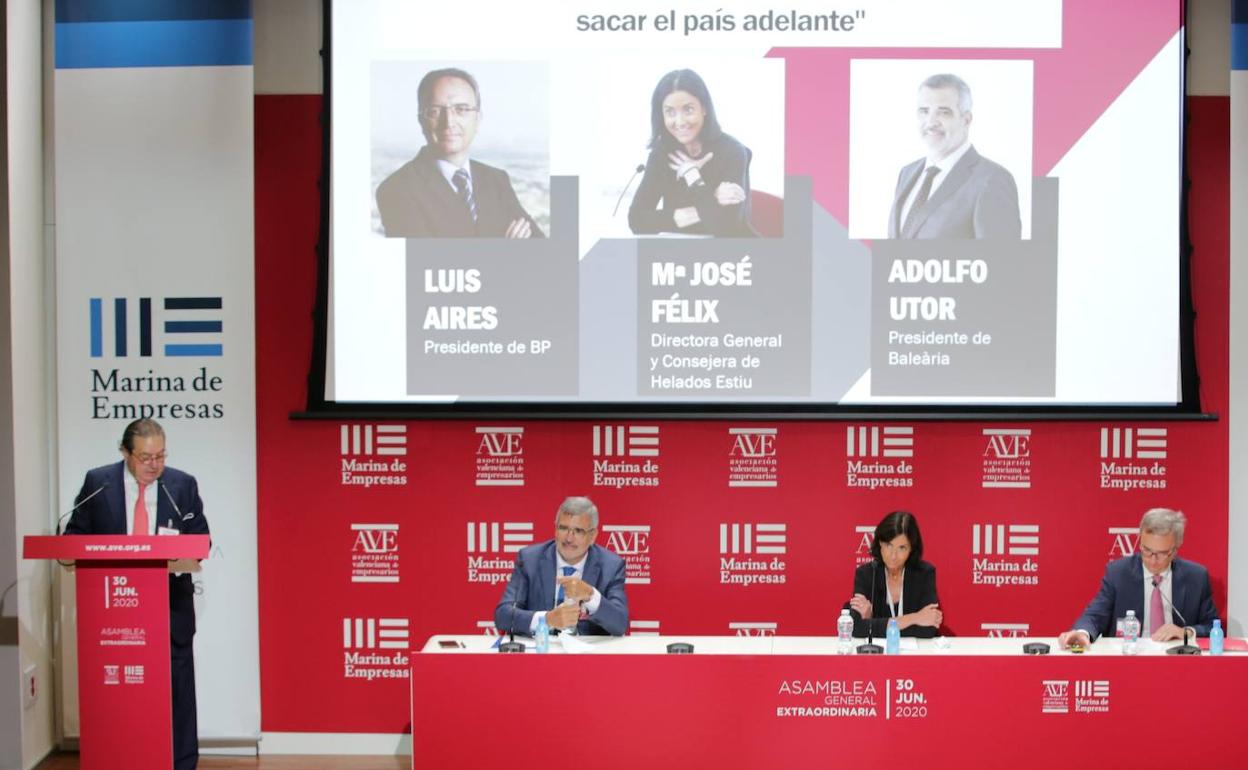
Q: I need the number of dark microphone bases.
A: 5